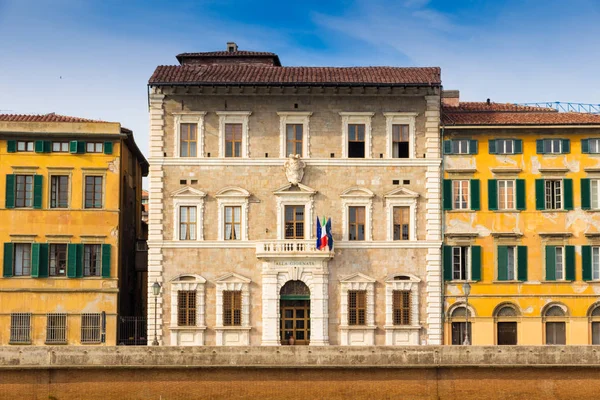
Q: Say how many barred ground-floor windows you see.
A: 7